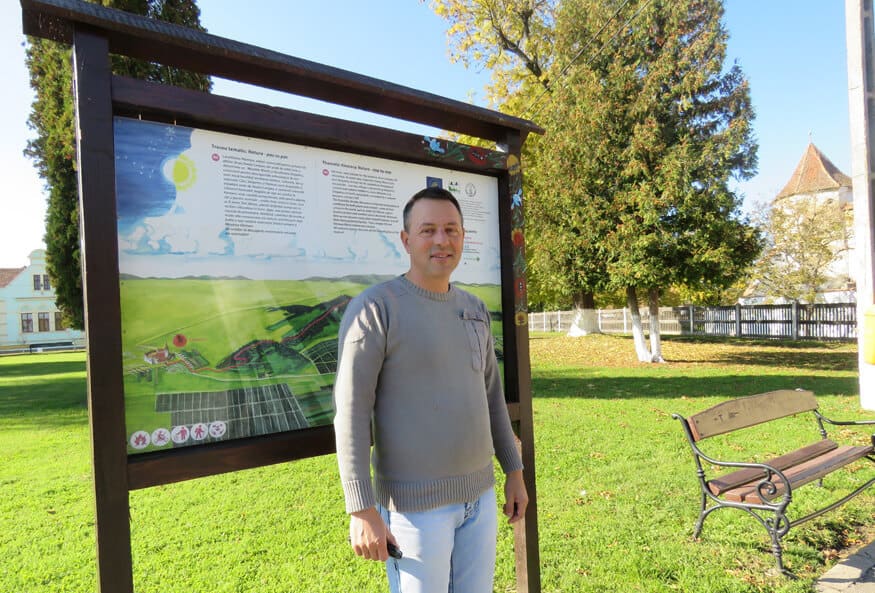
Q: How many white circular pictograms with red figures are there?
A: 5